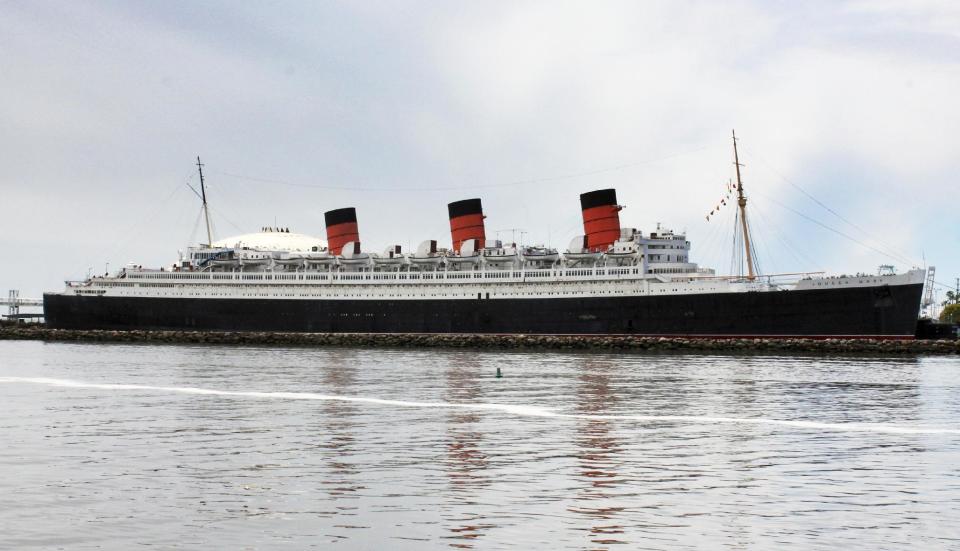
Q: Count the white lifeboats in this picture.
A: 12